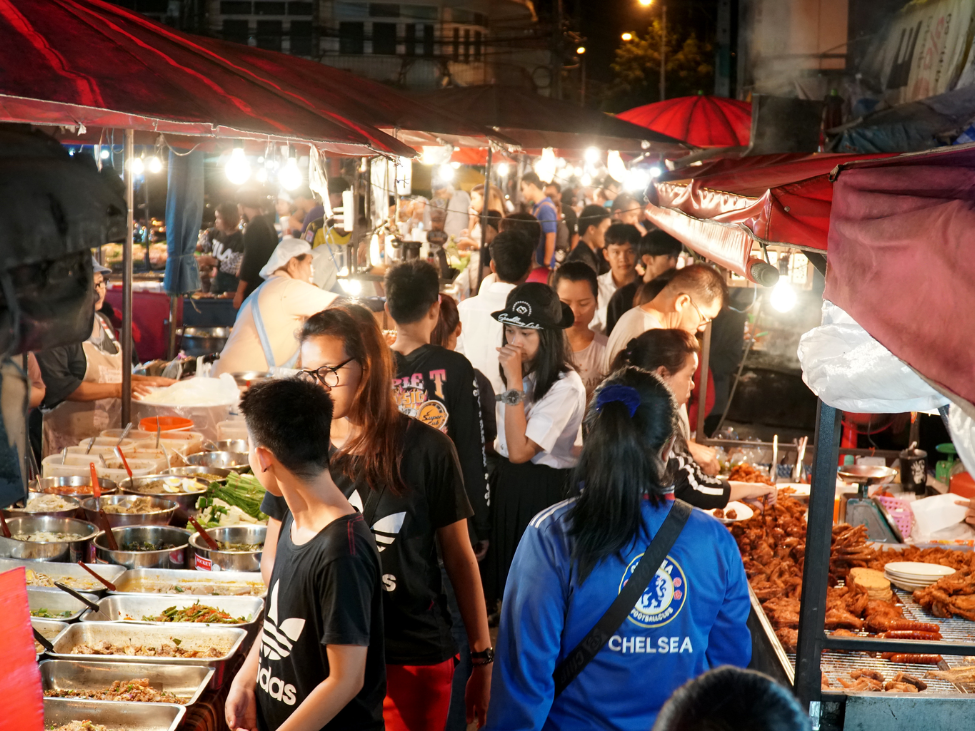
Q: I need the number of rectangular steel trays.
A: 8